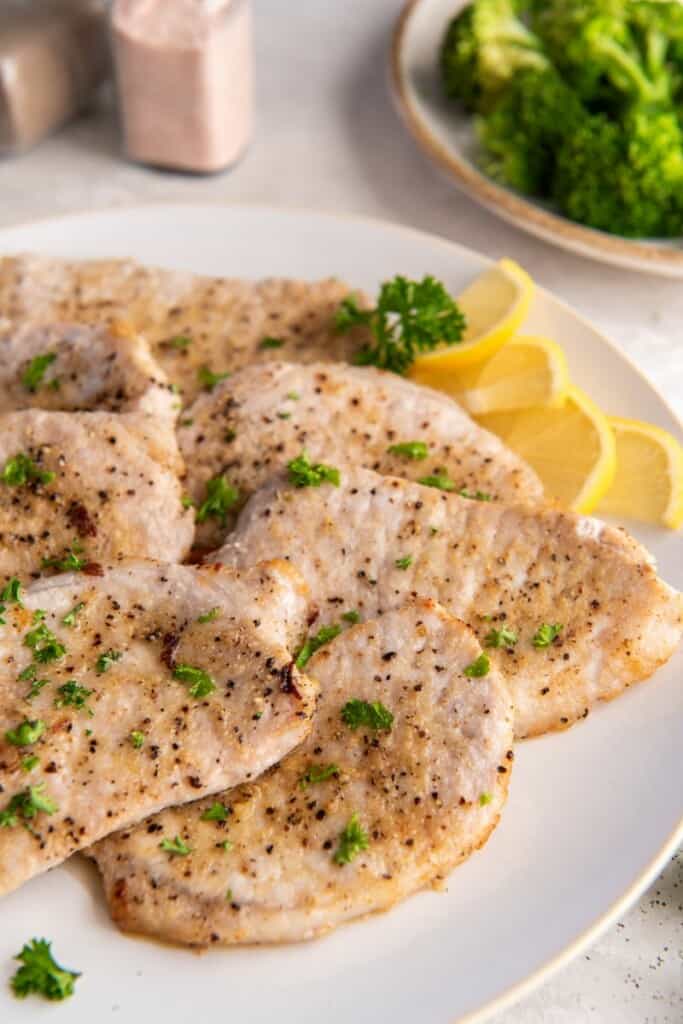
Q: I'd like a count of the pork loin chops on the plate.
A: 7